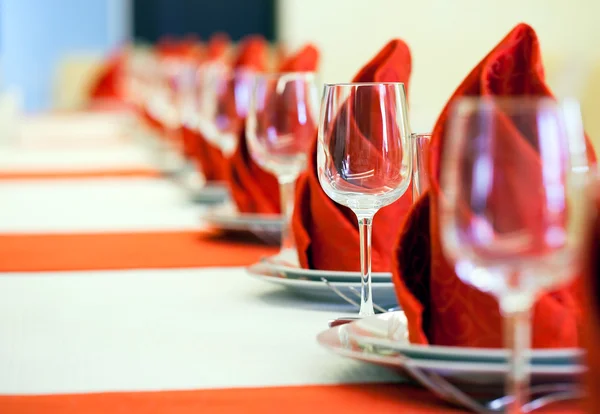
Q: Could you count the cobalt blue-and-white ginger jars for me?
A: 0